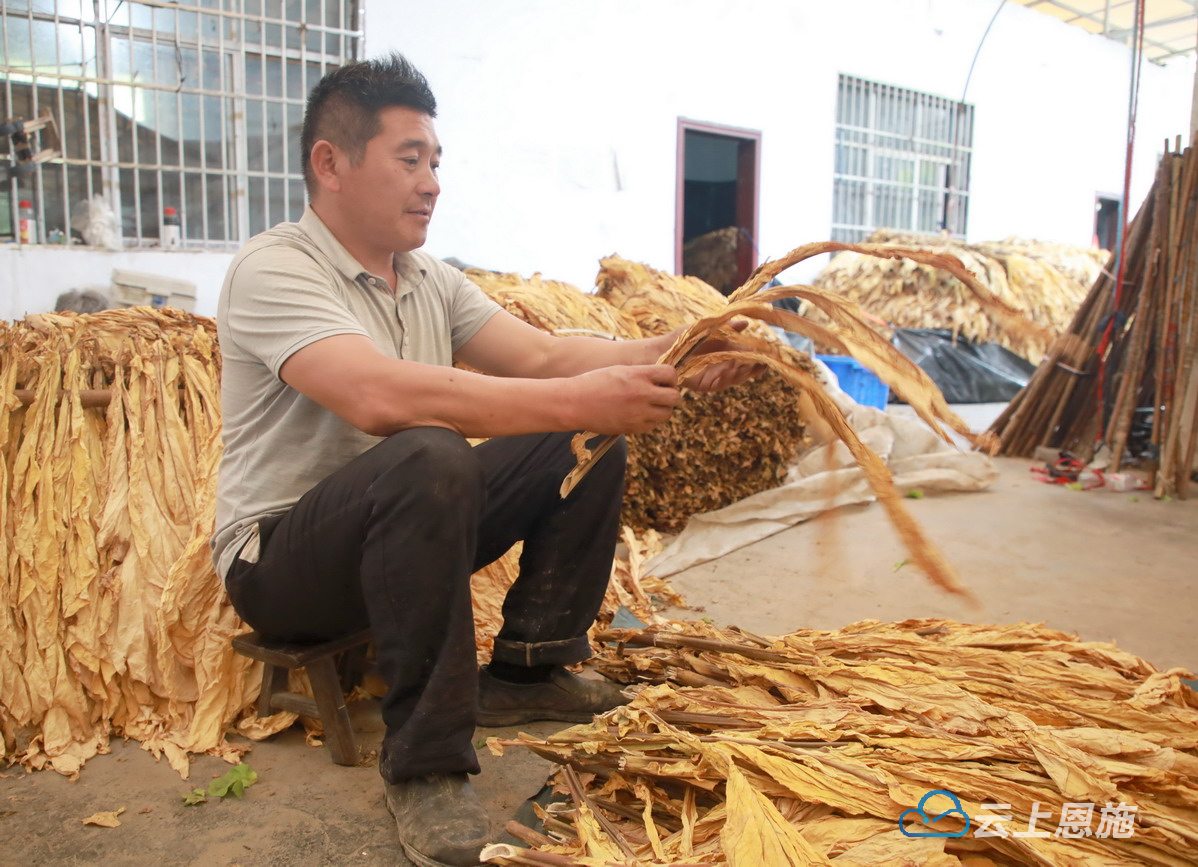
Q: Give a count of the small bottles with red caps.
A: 2